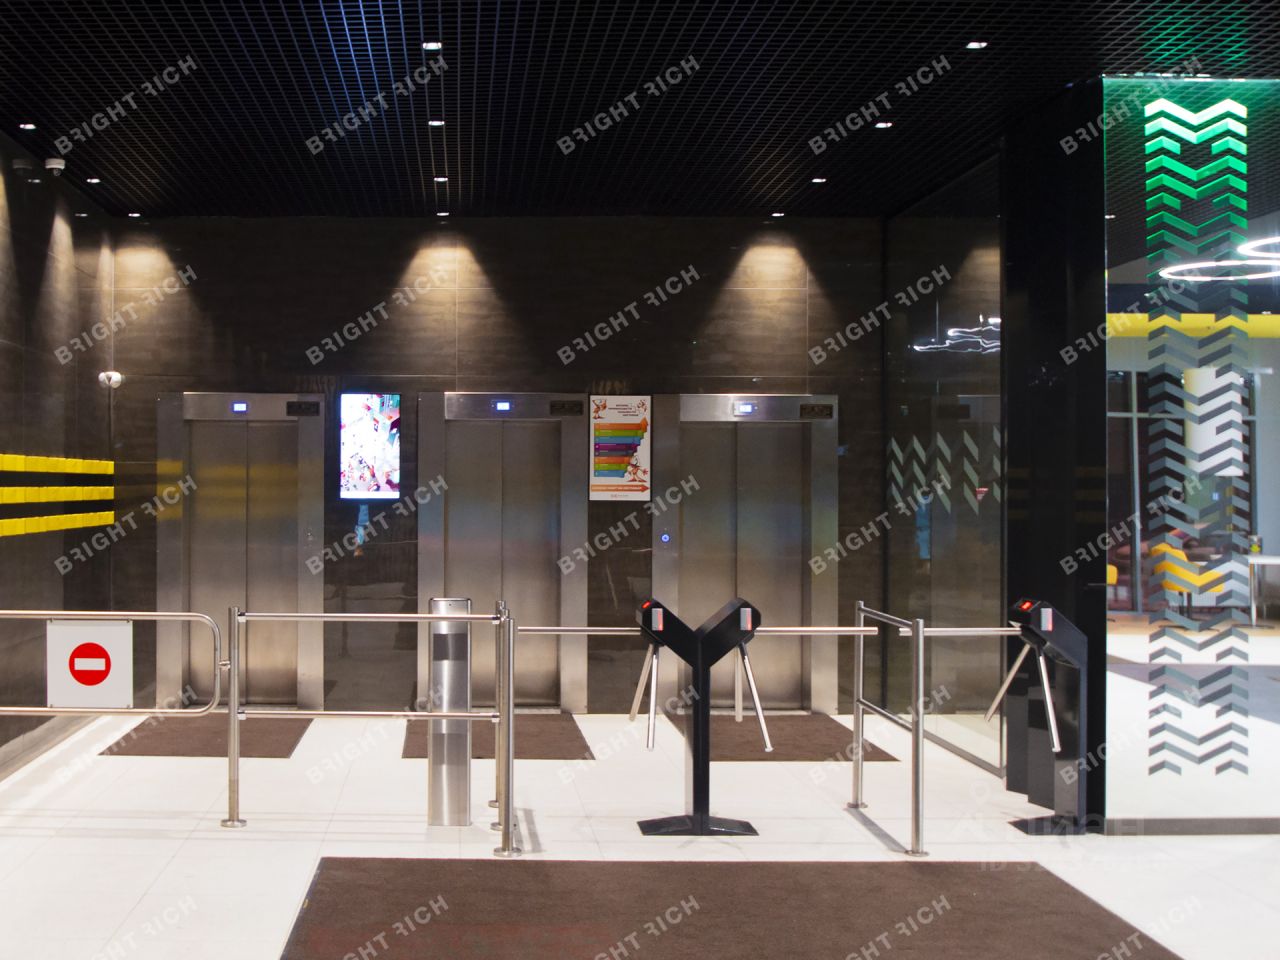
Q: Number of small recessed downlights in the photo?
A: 11